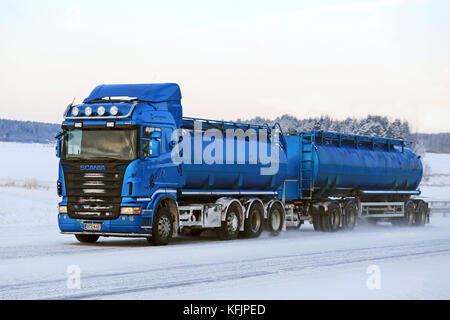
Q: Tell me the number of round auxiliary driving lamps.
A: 4